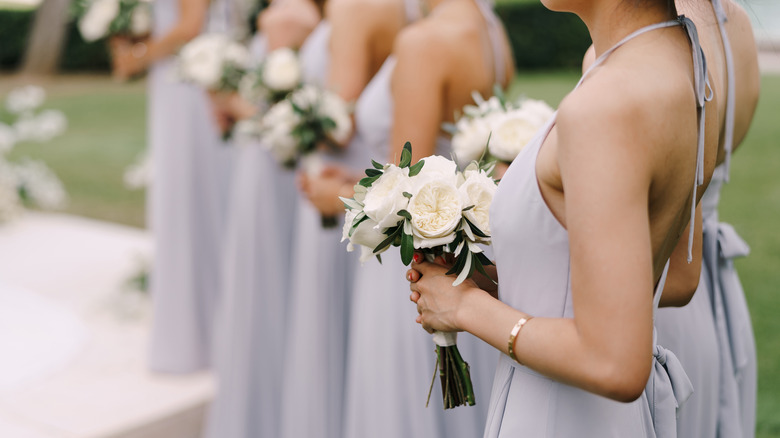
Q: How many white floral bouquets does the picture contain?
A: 6